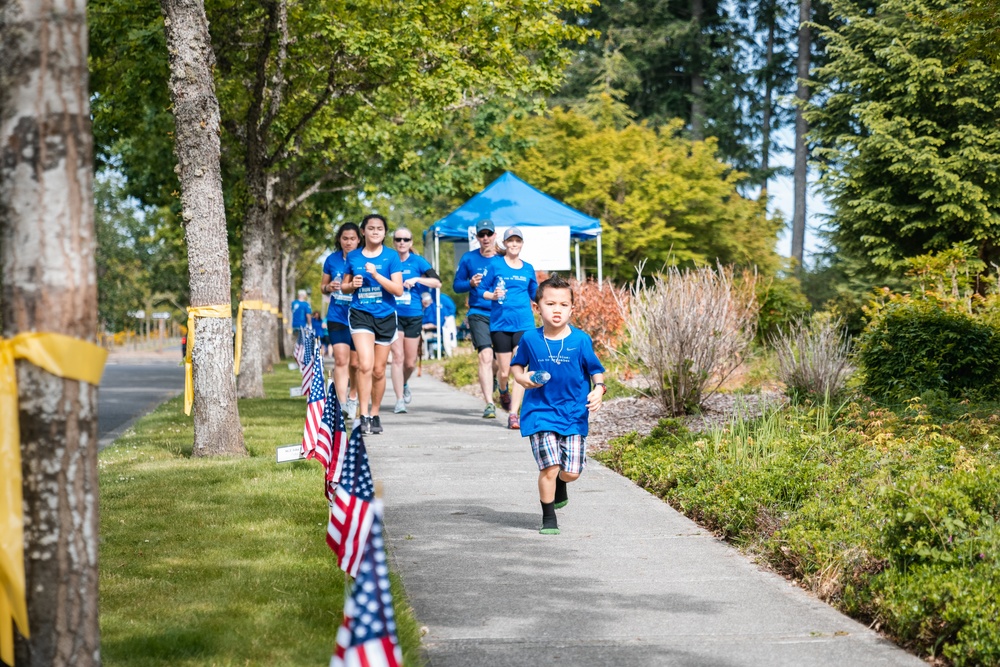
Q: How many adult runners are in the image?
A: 5